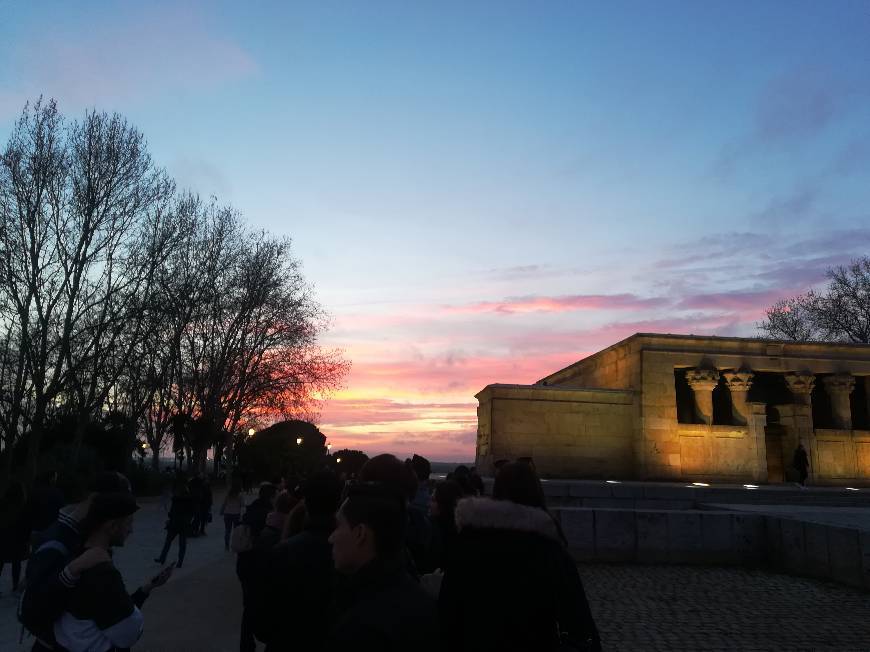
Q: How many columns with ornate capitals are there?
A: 4